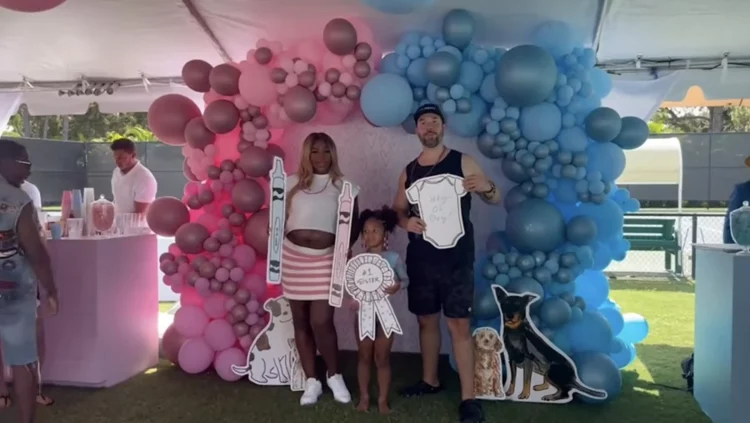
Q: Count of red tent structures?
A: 0